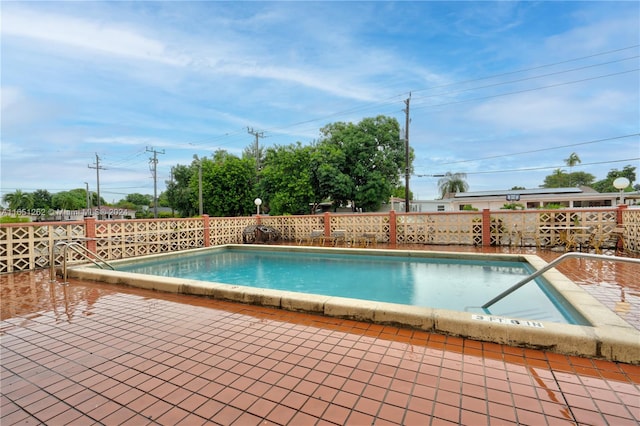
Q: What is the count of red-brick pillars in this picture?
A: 7